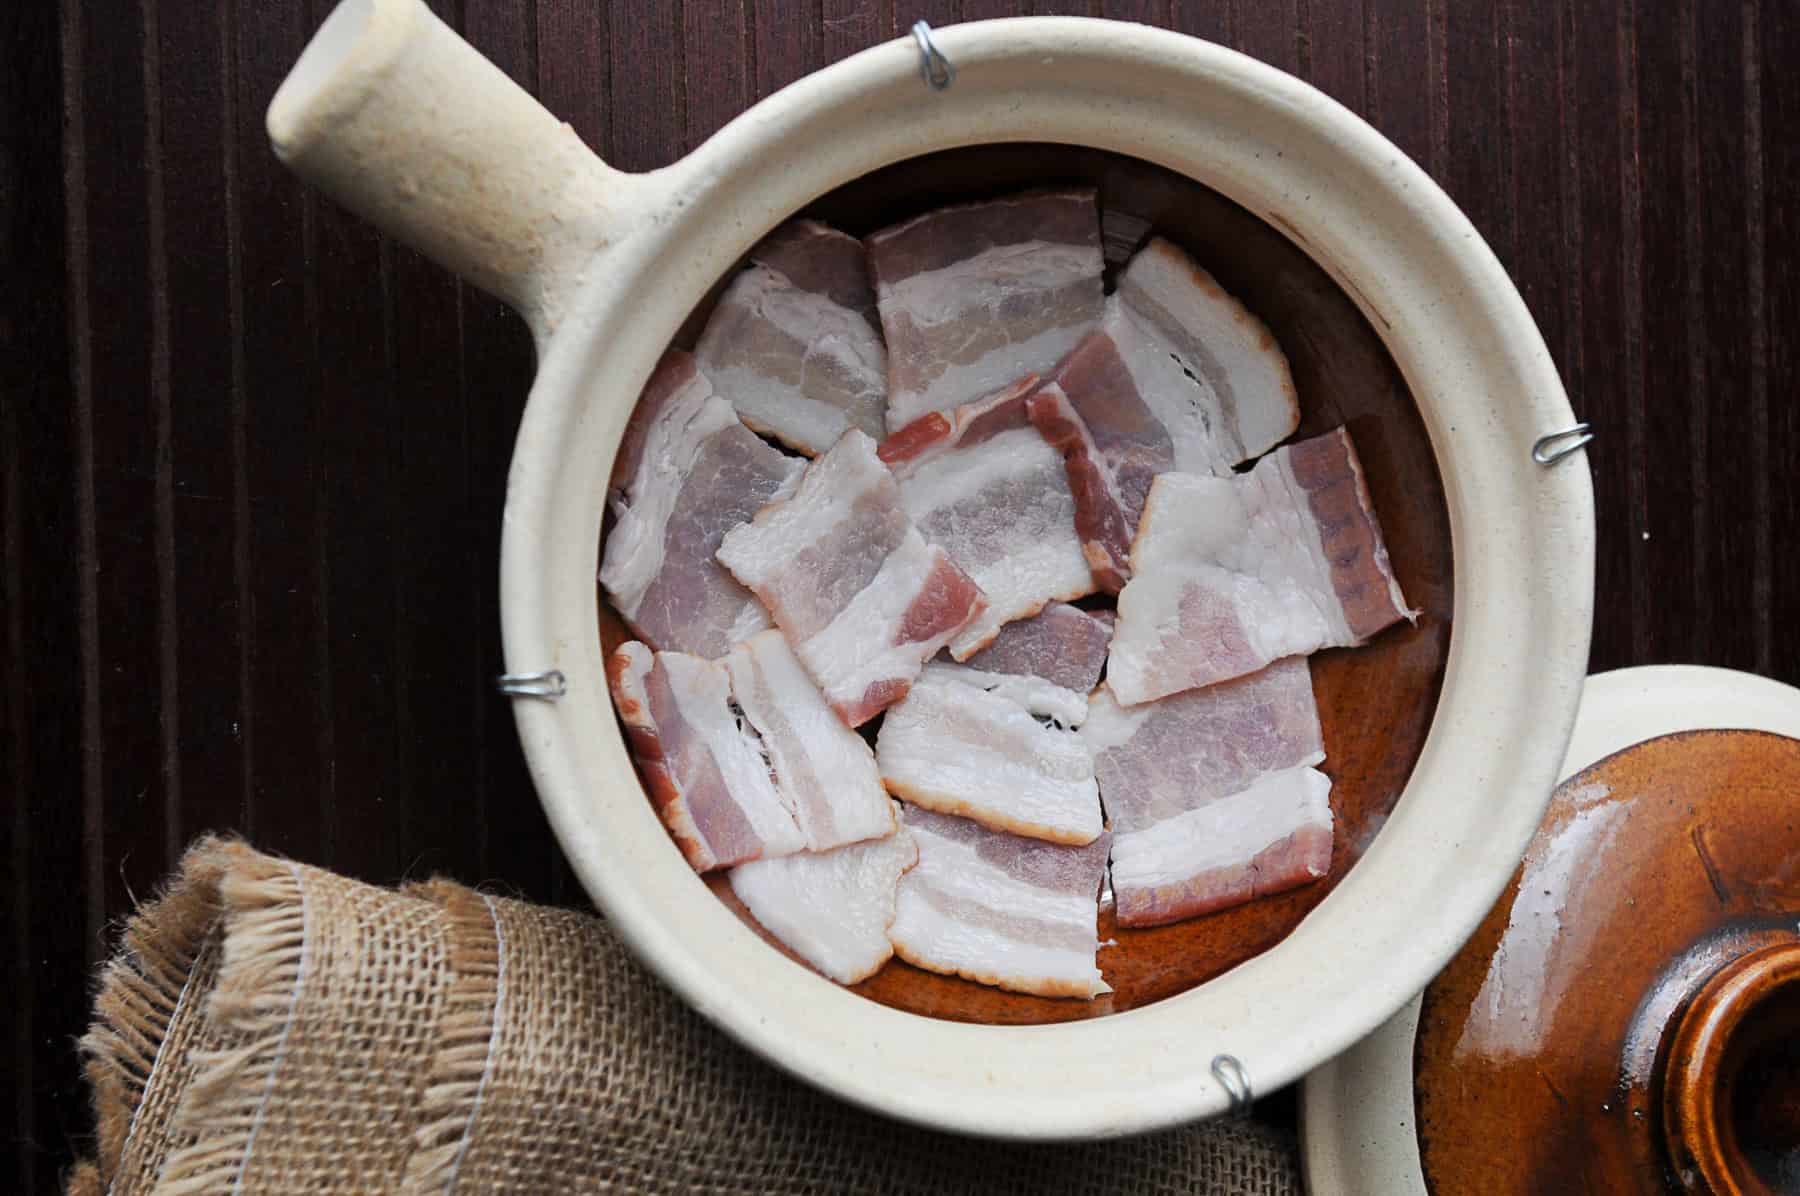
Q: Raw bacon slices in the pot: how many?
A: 12